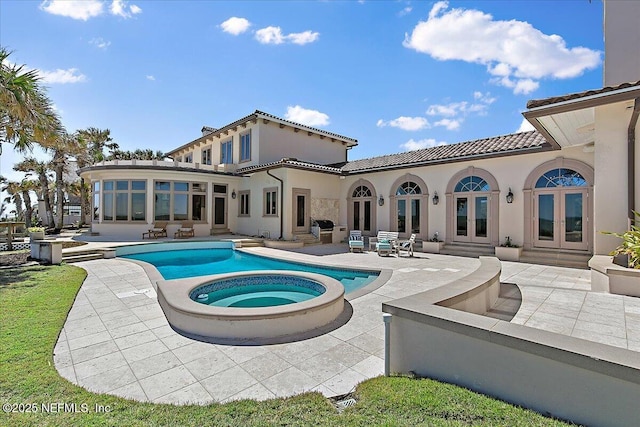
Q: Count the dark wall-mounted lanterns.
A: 4